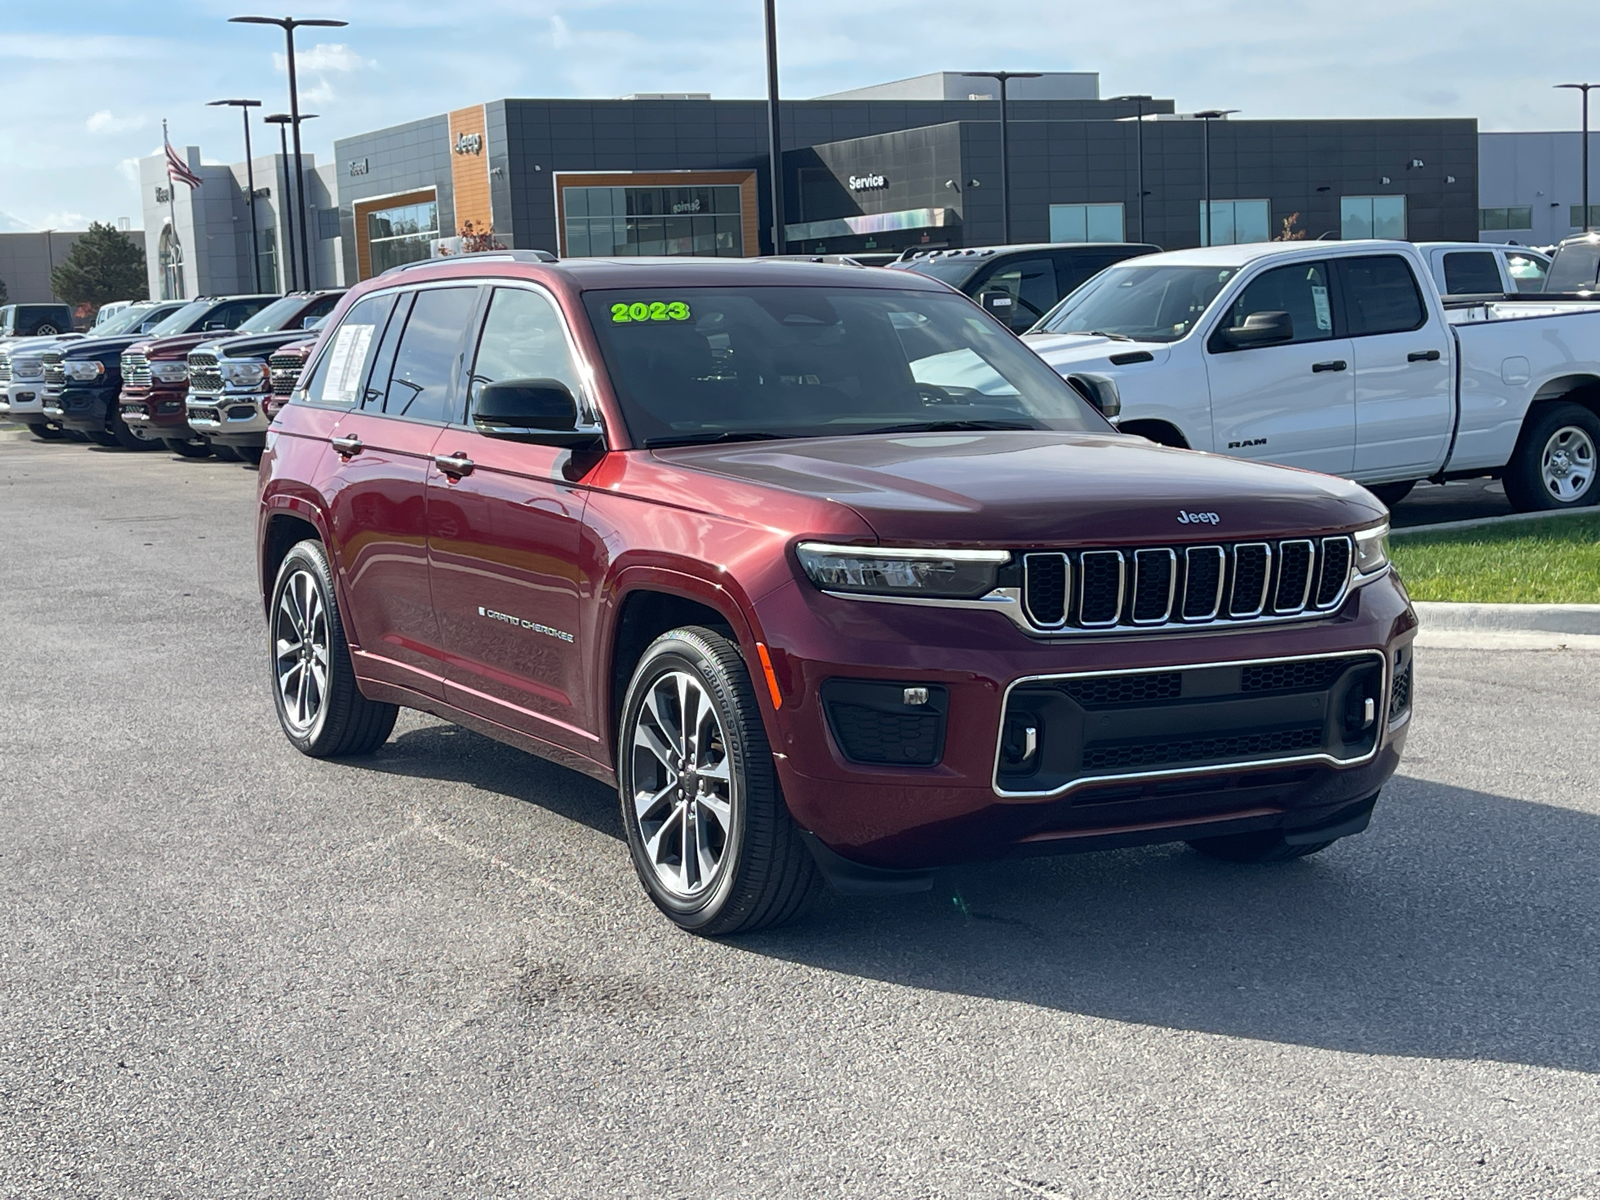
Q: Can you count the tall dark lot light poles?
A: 8